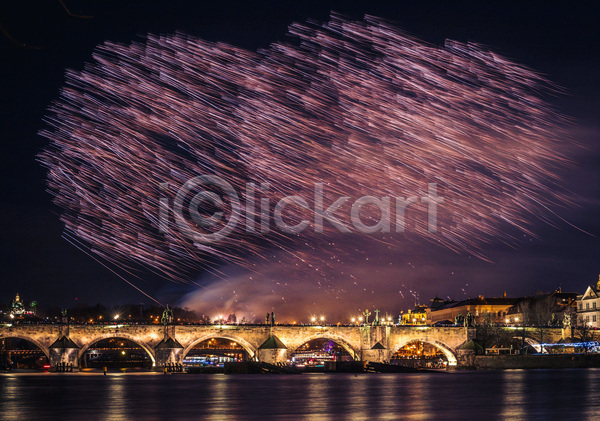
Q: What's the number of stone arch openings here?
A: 6